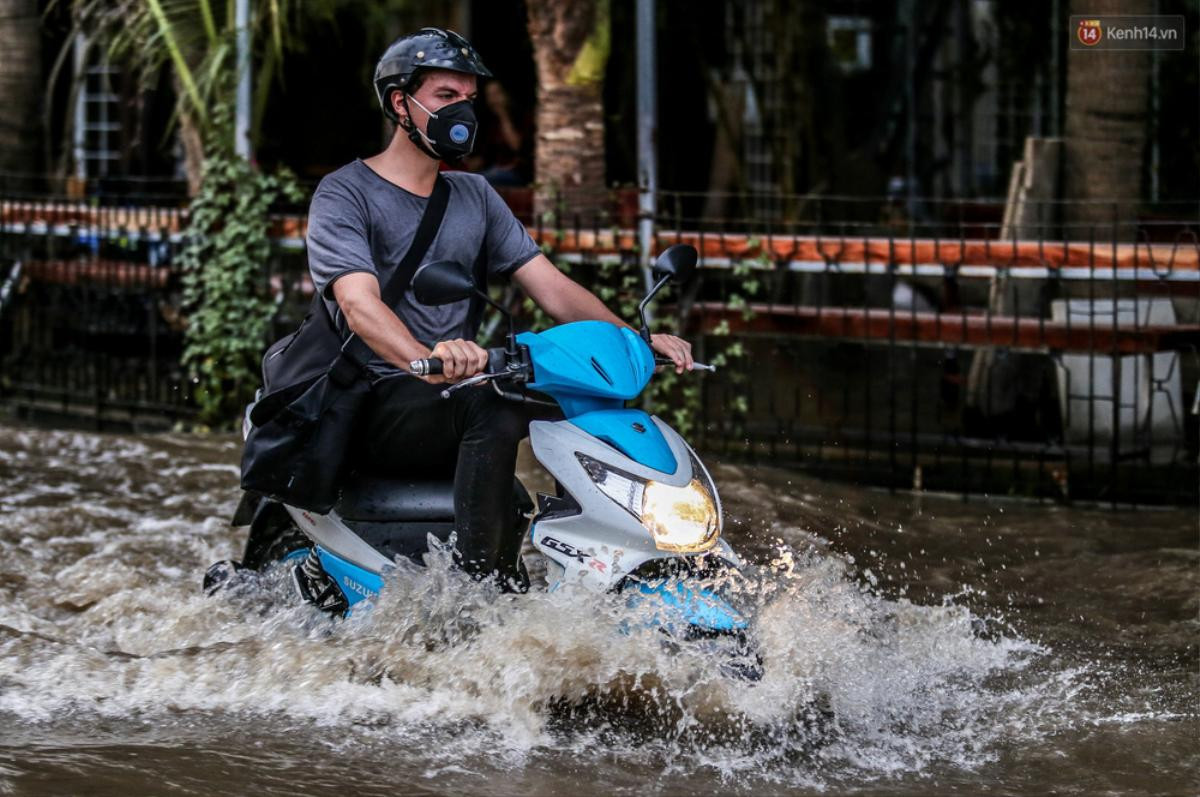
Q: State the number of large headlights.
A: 1